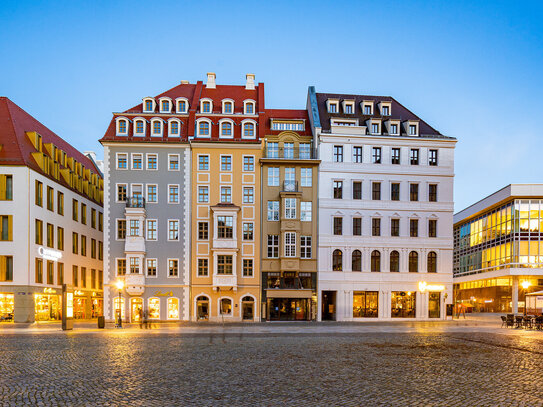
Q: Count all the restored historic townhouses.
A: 4